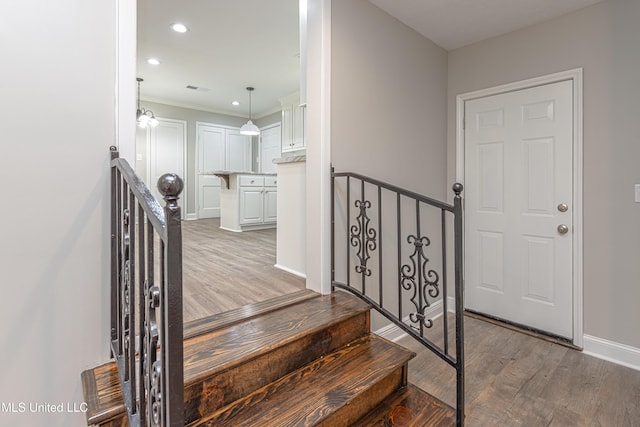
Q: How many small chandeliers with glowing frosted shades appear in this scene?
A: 1